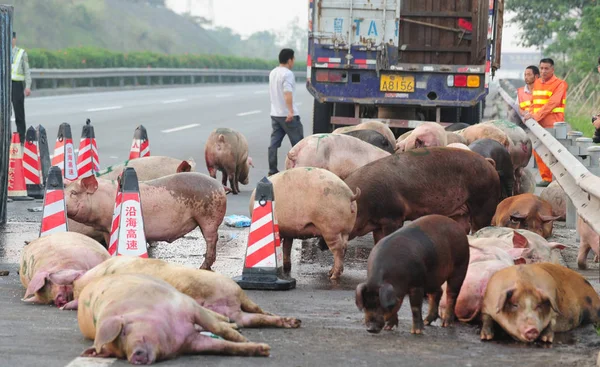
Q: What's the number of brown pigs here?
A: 4